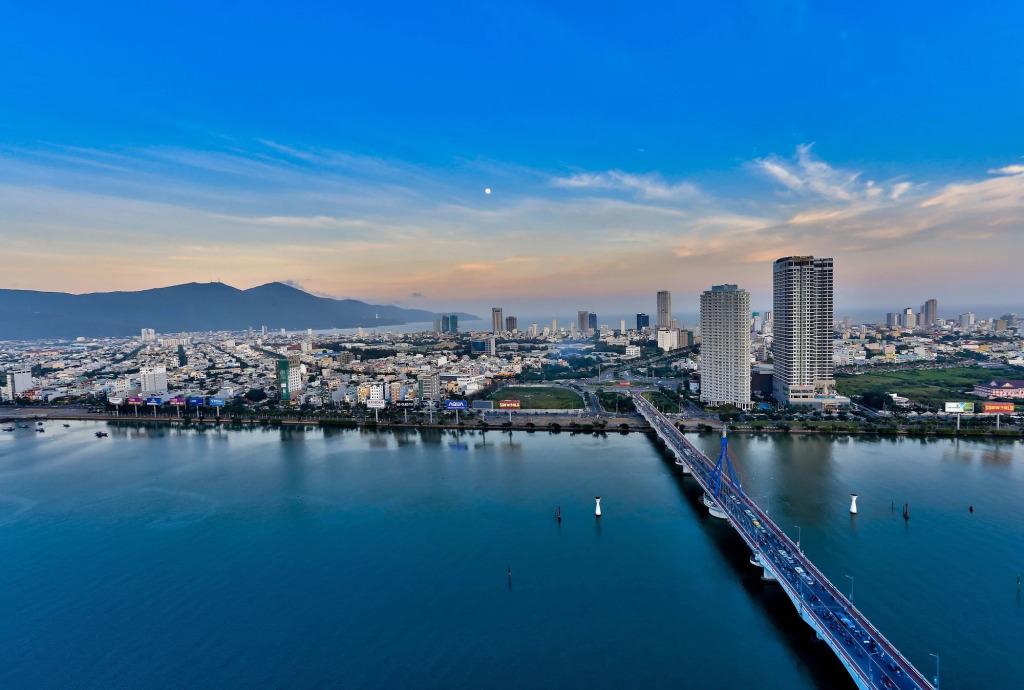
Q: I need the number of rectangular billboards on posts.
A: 14